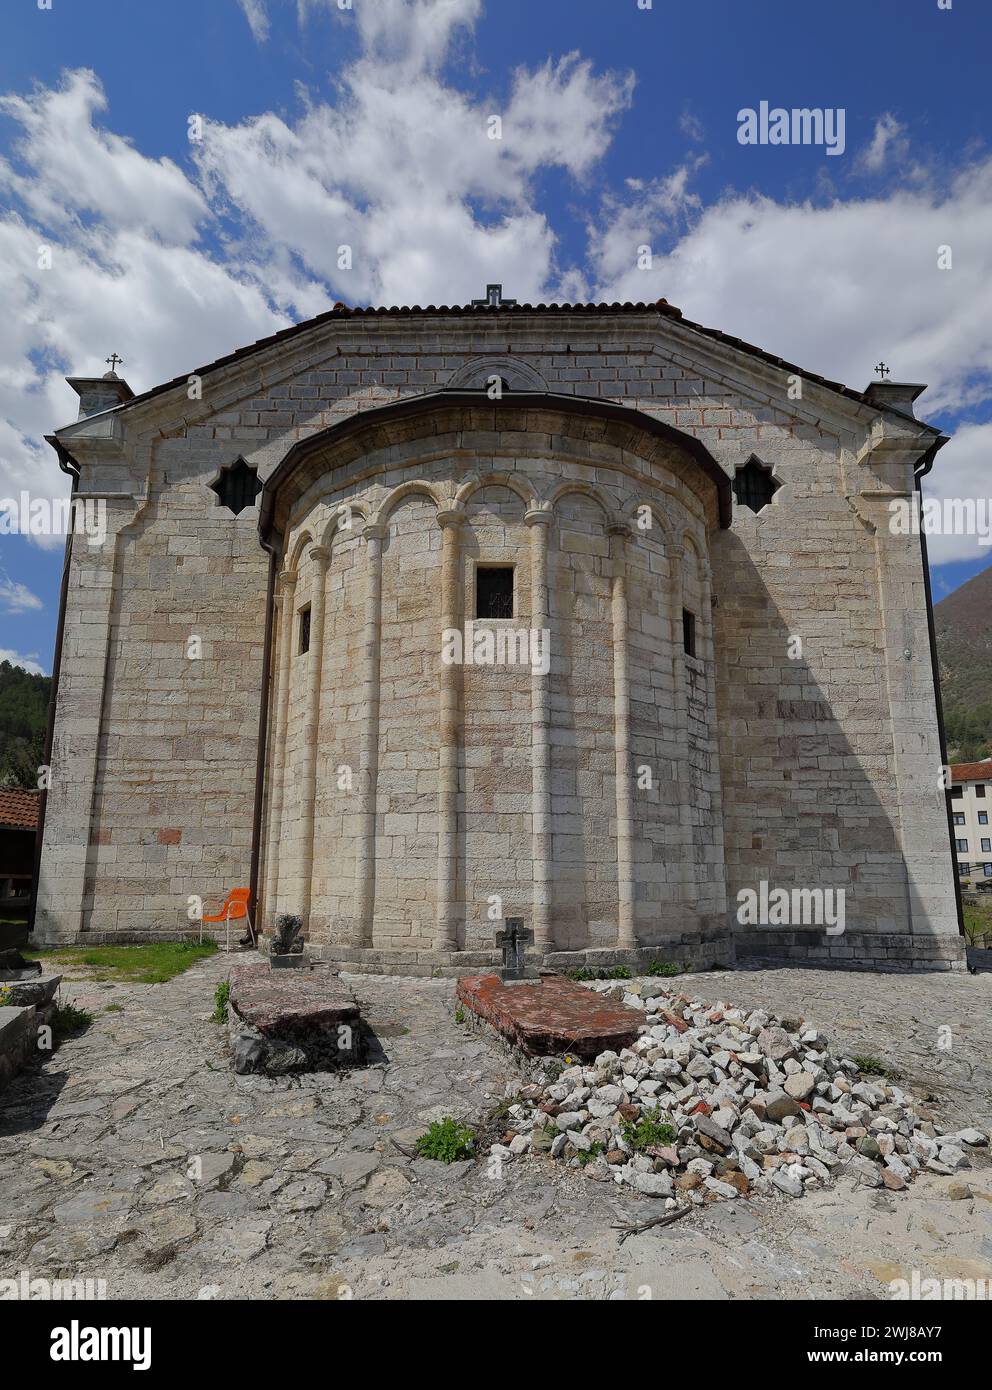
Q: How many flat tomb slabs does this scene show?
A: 2